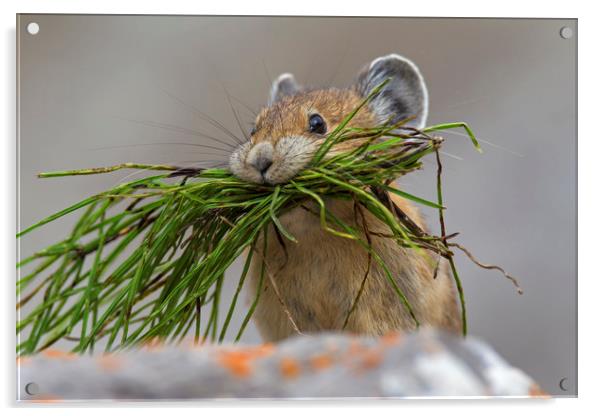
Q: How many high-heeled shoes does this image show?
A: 0